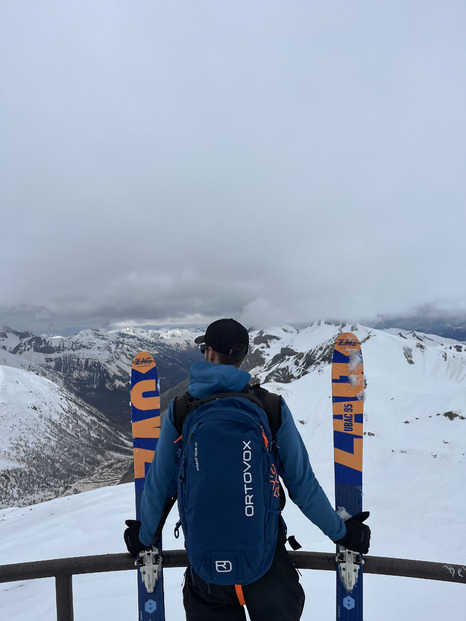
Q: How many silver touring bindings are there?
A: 2